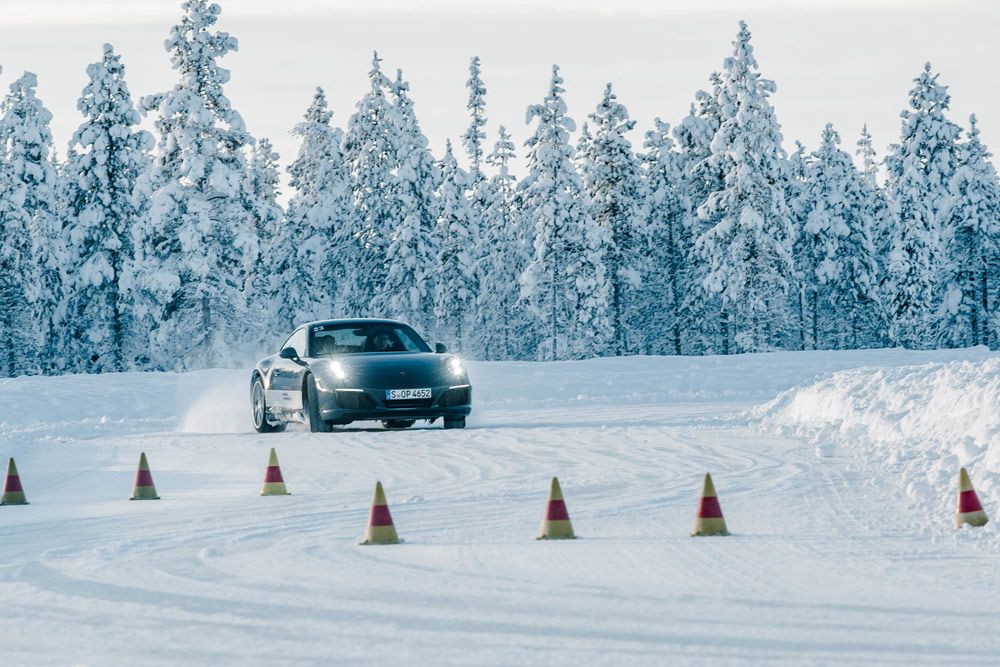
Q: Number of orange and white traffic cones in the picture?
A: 0